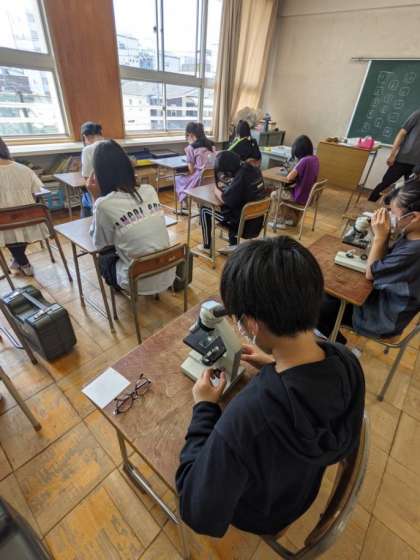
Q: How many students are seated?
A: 9